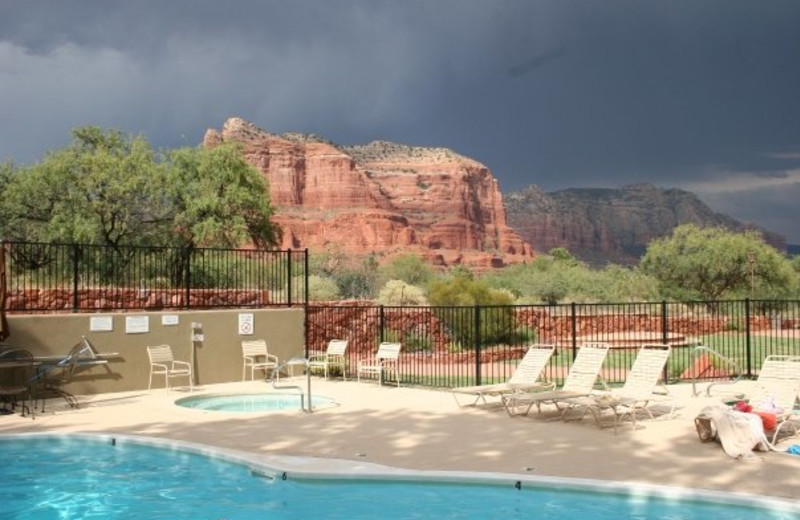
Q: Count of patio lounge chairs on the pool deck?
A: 4